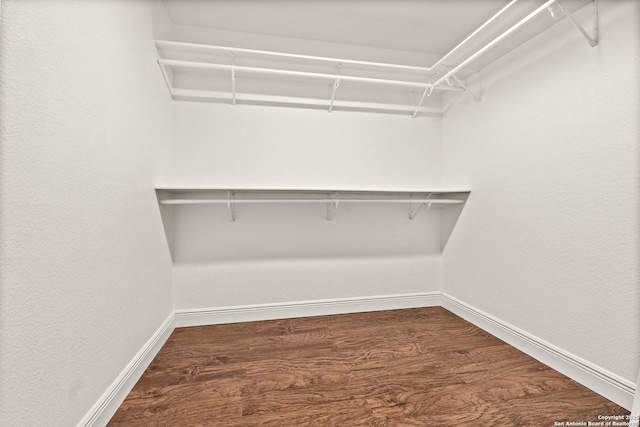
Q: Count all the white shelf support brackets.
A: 8